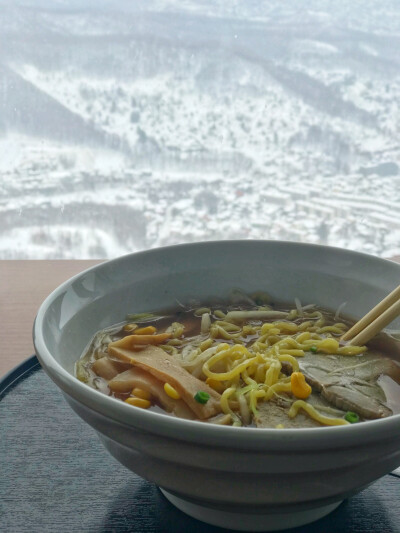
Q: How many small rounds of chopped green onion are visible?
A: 3